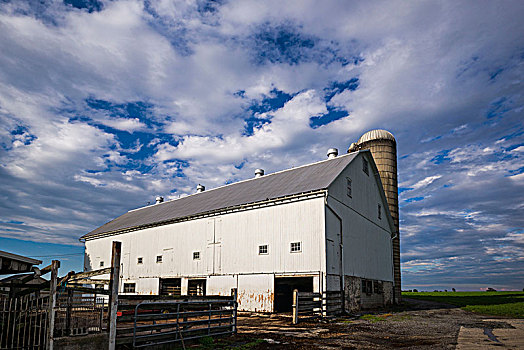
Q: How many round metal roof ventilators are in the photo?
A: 4